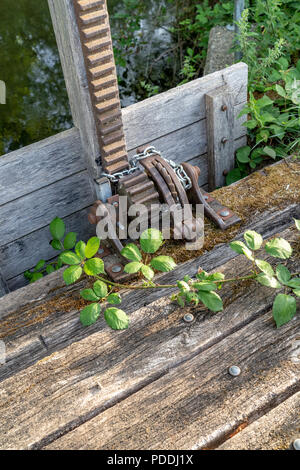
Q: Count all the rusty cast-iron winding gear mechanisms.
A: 1